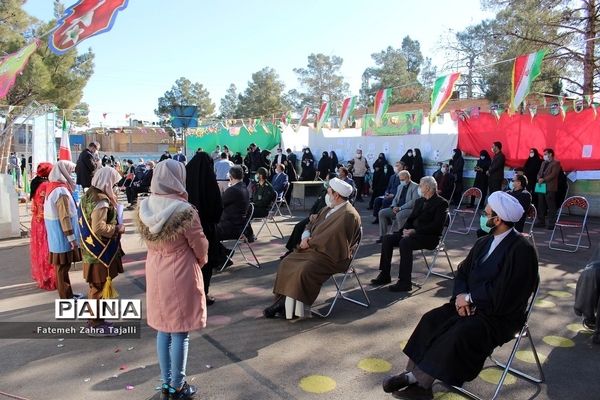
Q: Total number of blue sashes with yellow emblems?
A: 1